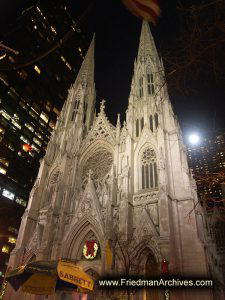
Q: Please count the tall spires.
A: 2